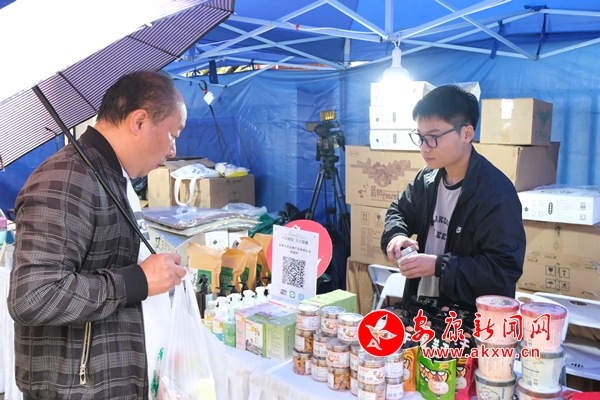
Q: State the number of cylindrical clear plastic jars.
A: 15